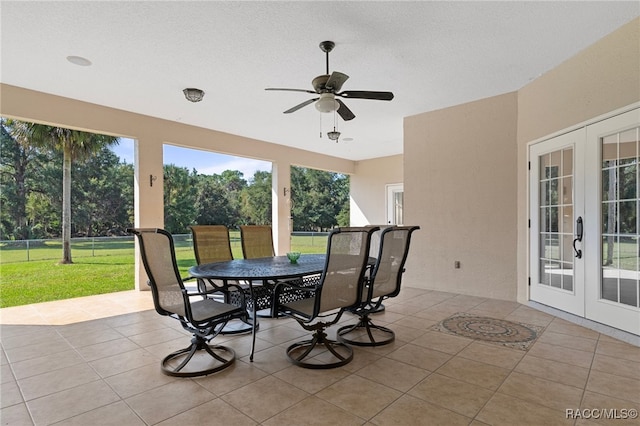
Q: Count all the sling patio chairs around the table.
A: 6